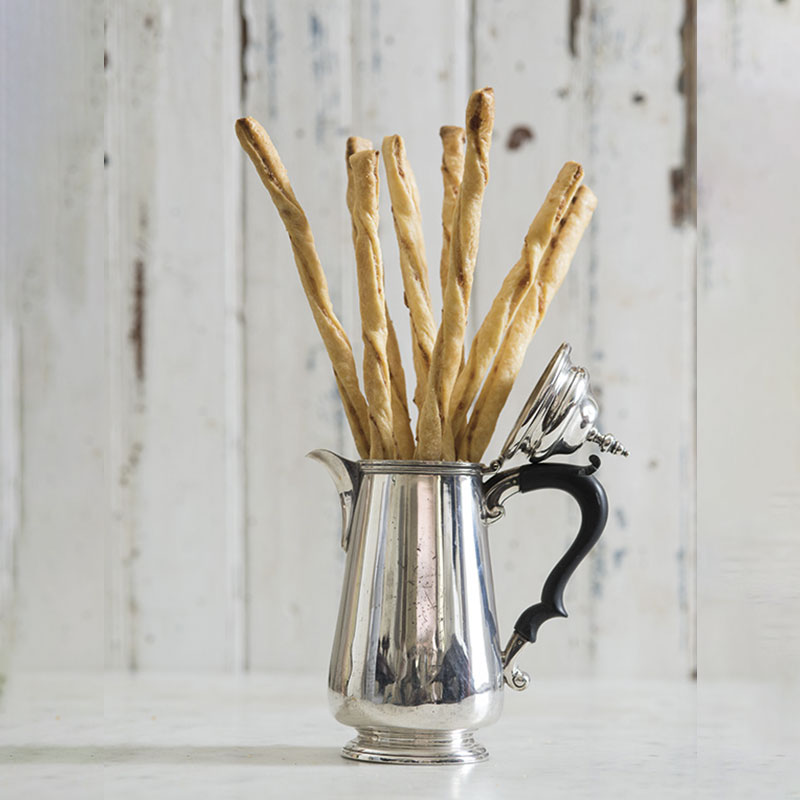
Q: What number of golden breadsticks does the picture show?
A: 8